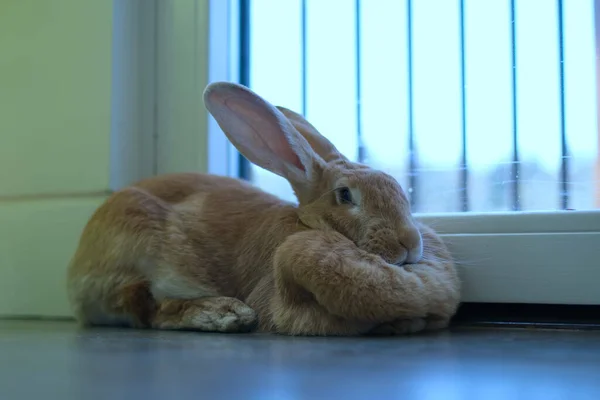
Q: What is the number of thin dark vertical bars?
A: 6